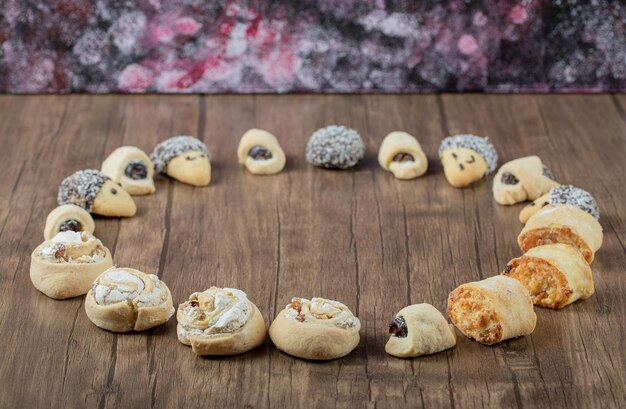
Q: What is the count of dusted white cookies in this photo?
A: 4